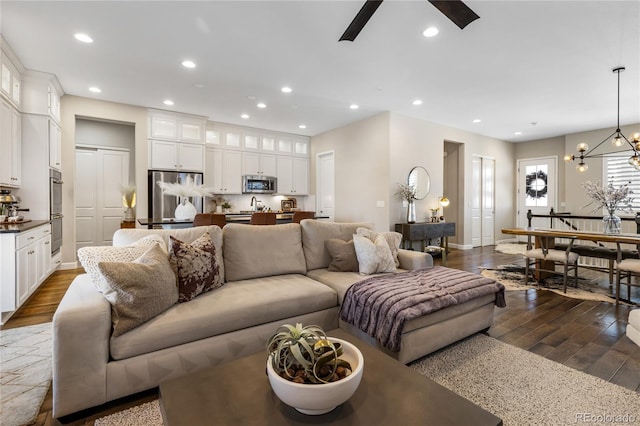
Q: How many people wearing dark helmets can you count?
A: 0